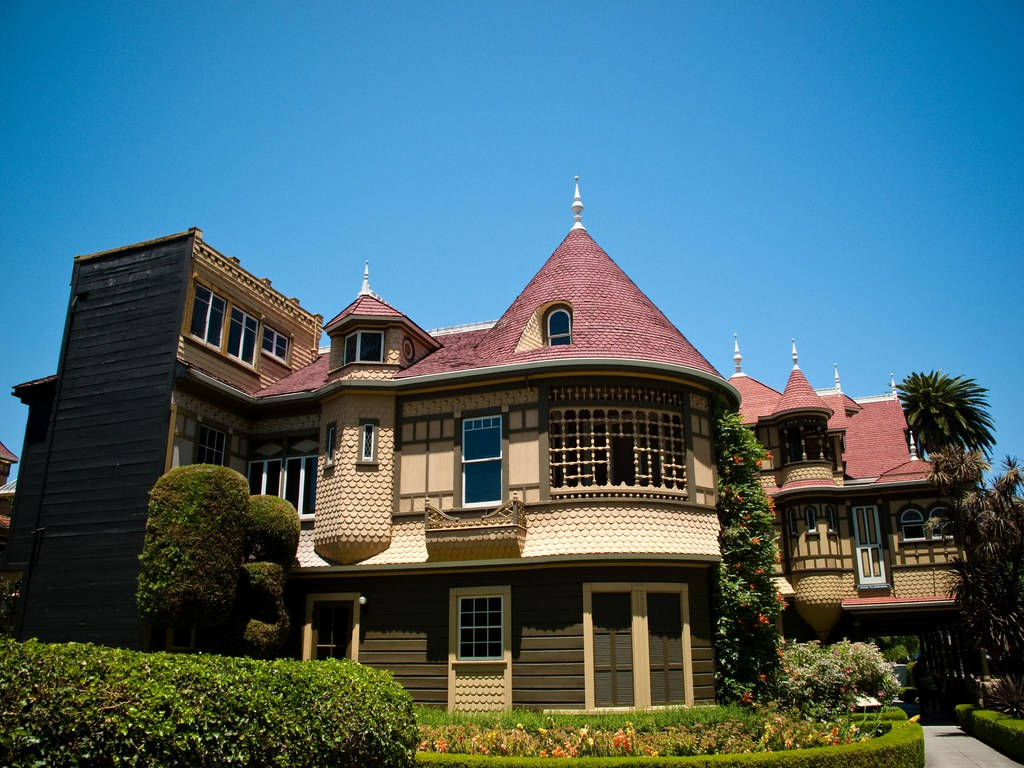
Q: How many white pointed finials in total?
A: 7